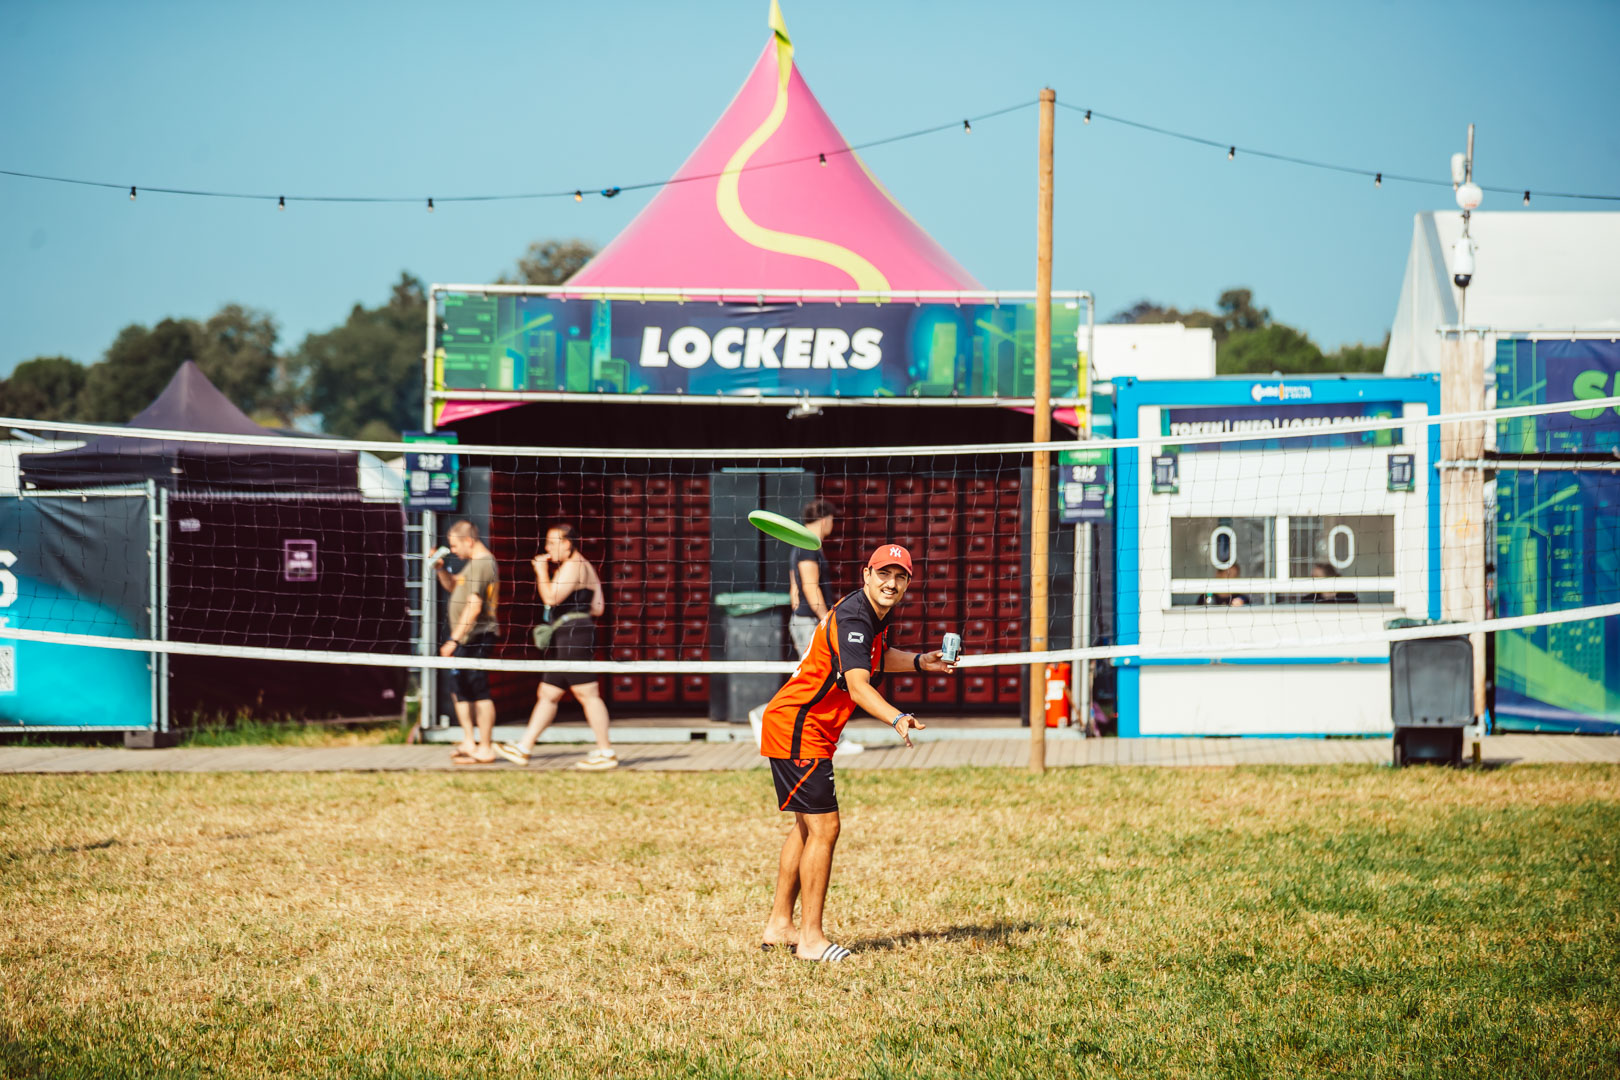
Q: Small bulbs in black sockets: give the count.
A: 10